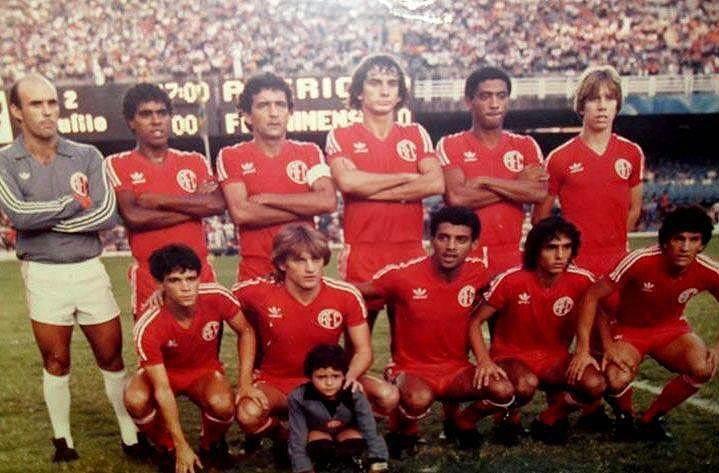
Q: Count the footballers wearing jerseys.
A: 11